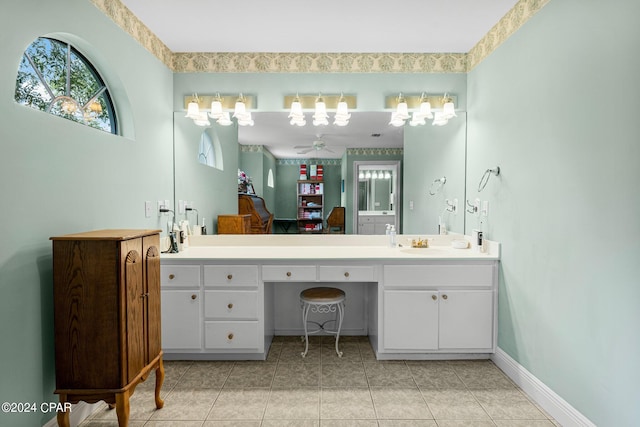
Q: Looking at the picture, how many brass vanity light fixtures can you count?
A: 3